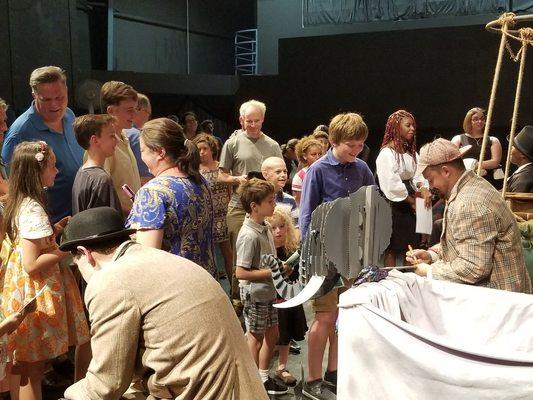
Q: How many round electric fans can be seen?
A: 1